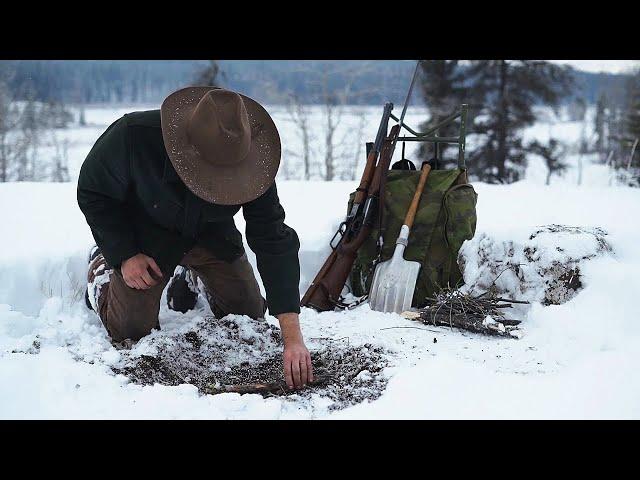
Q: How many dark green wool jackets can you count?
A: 1